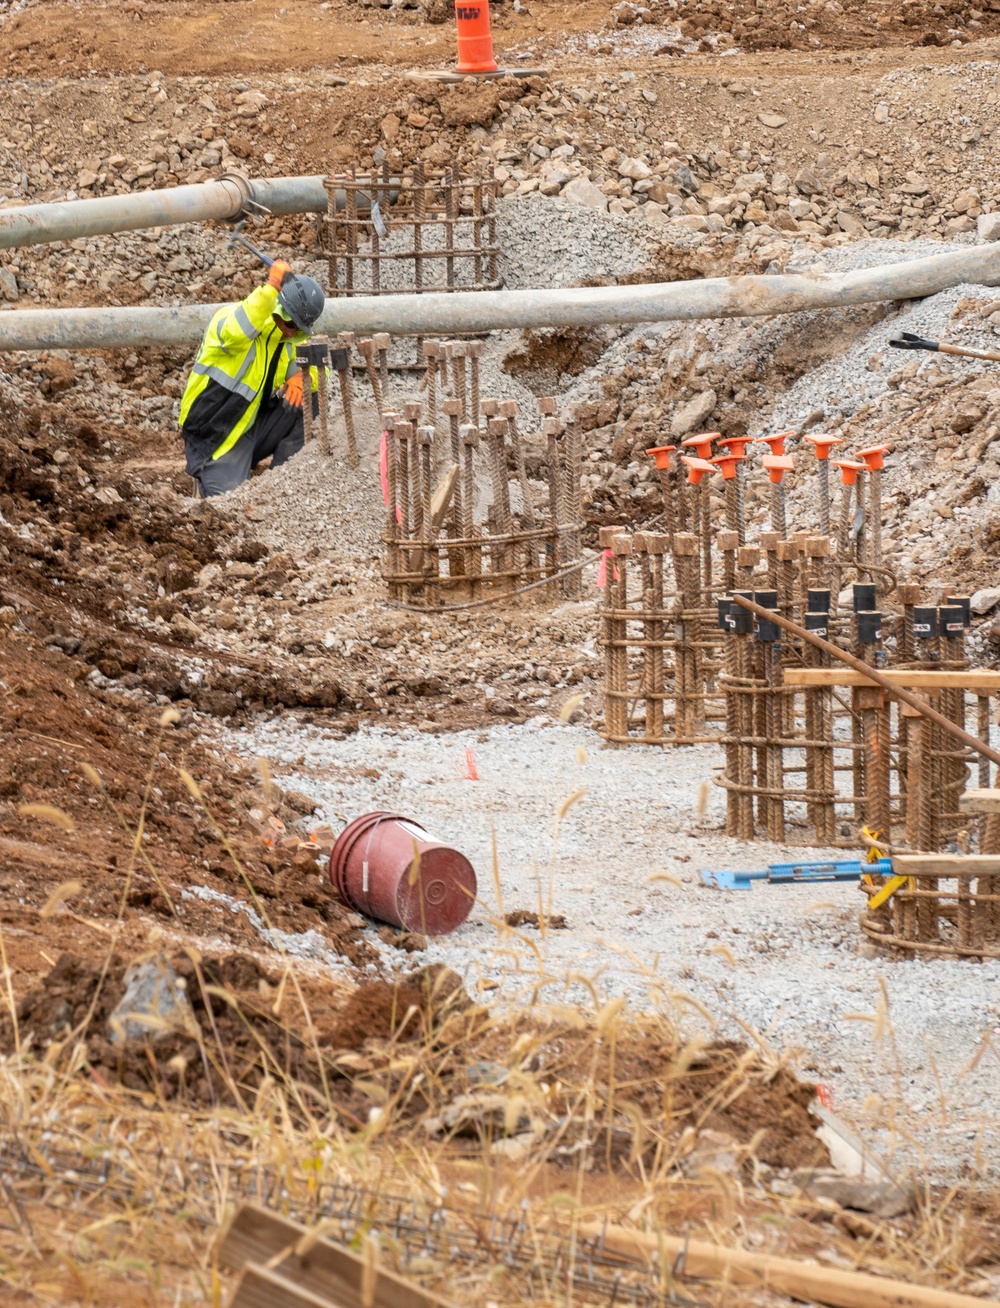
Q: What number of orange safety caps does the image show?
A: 10